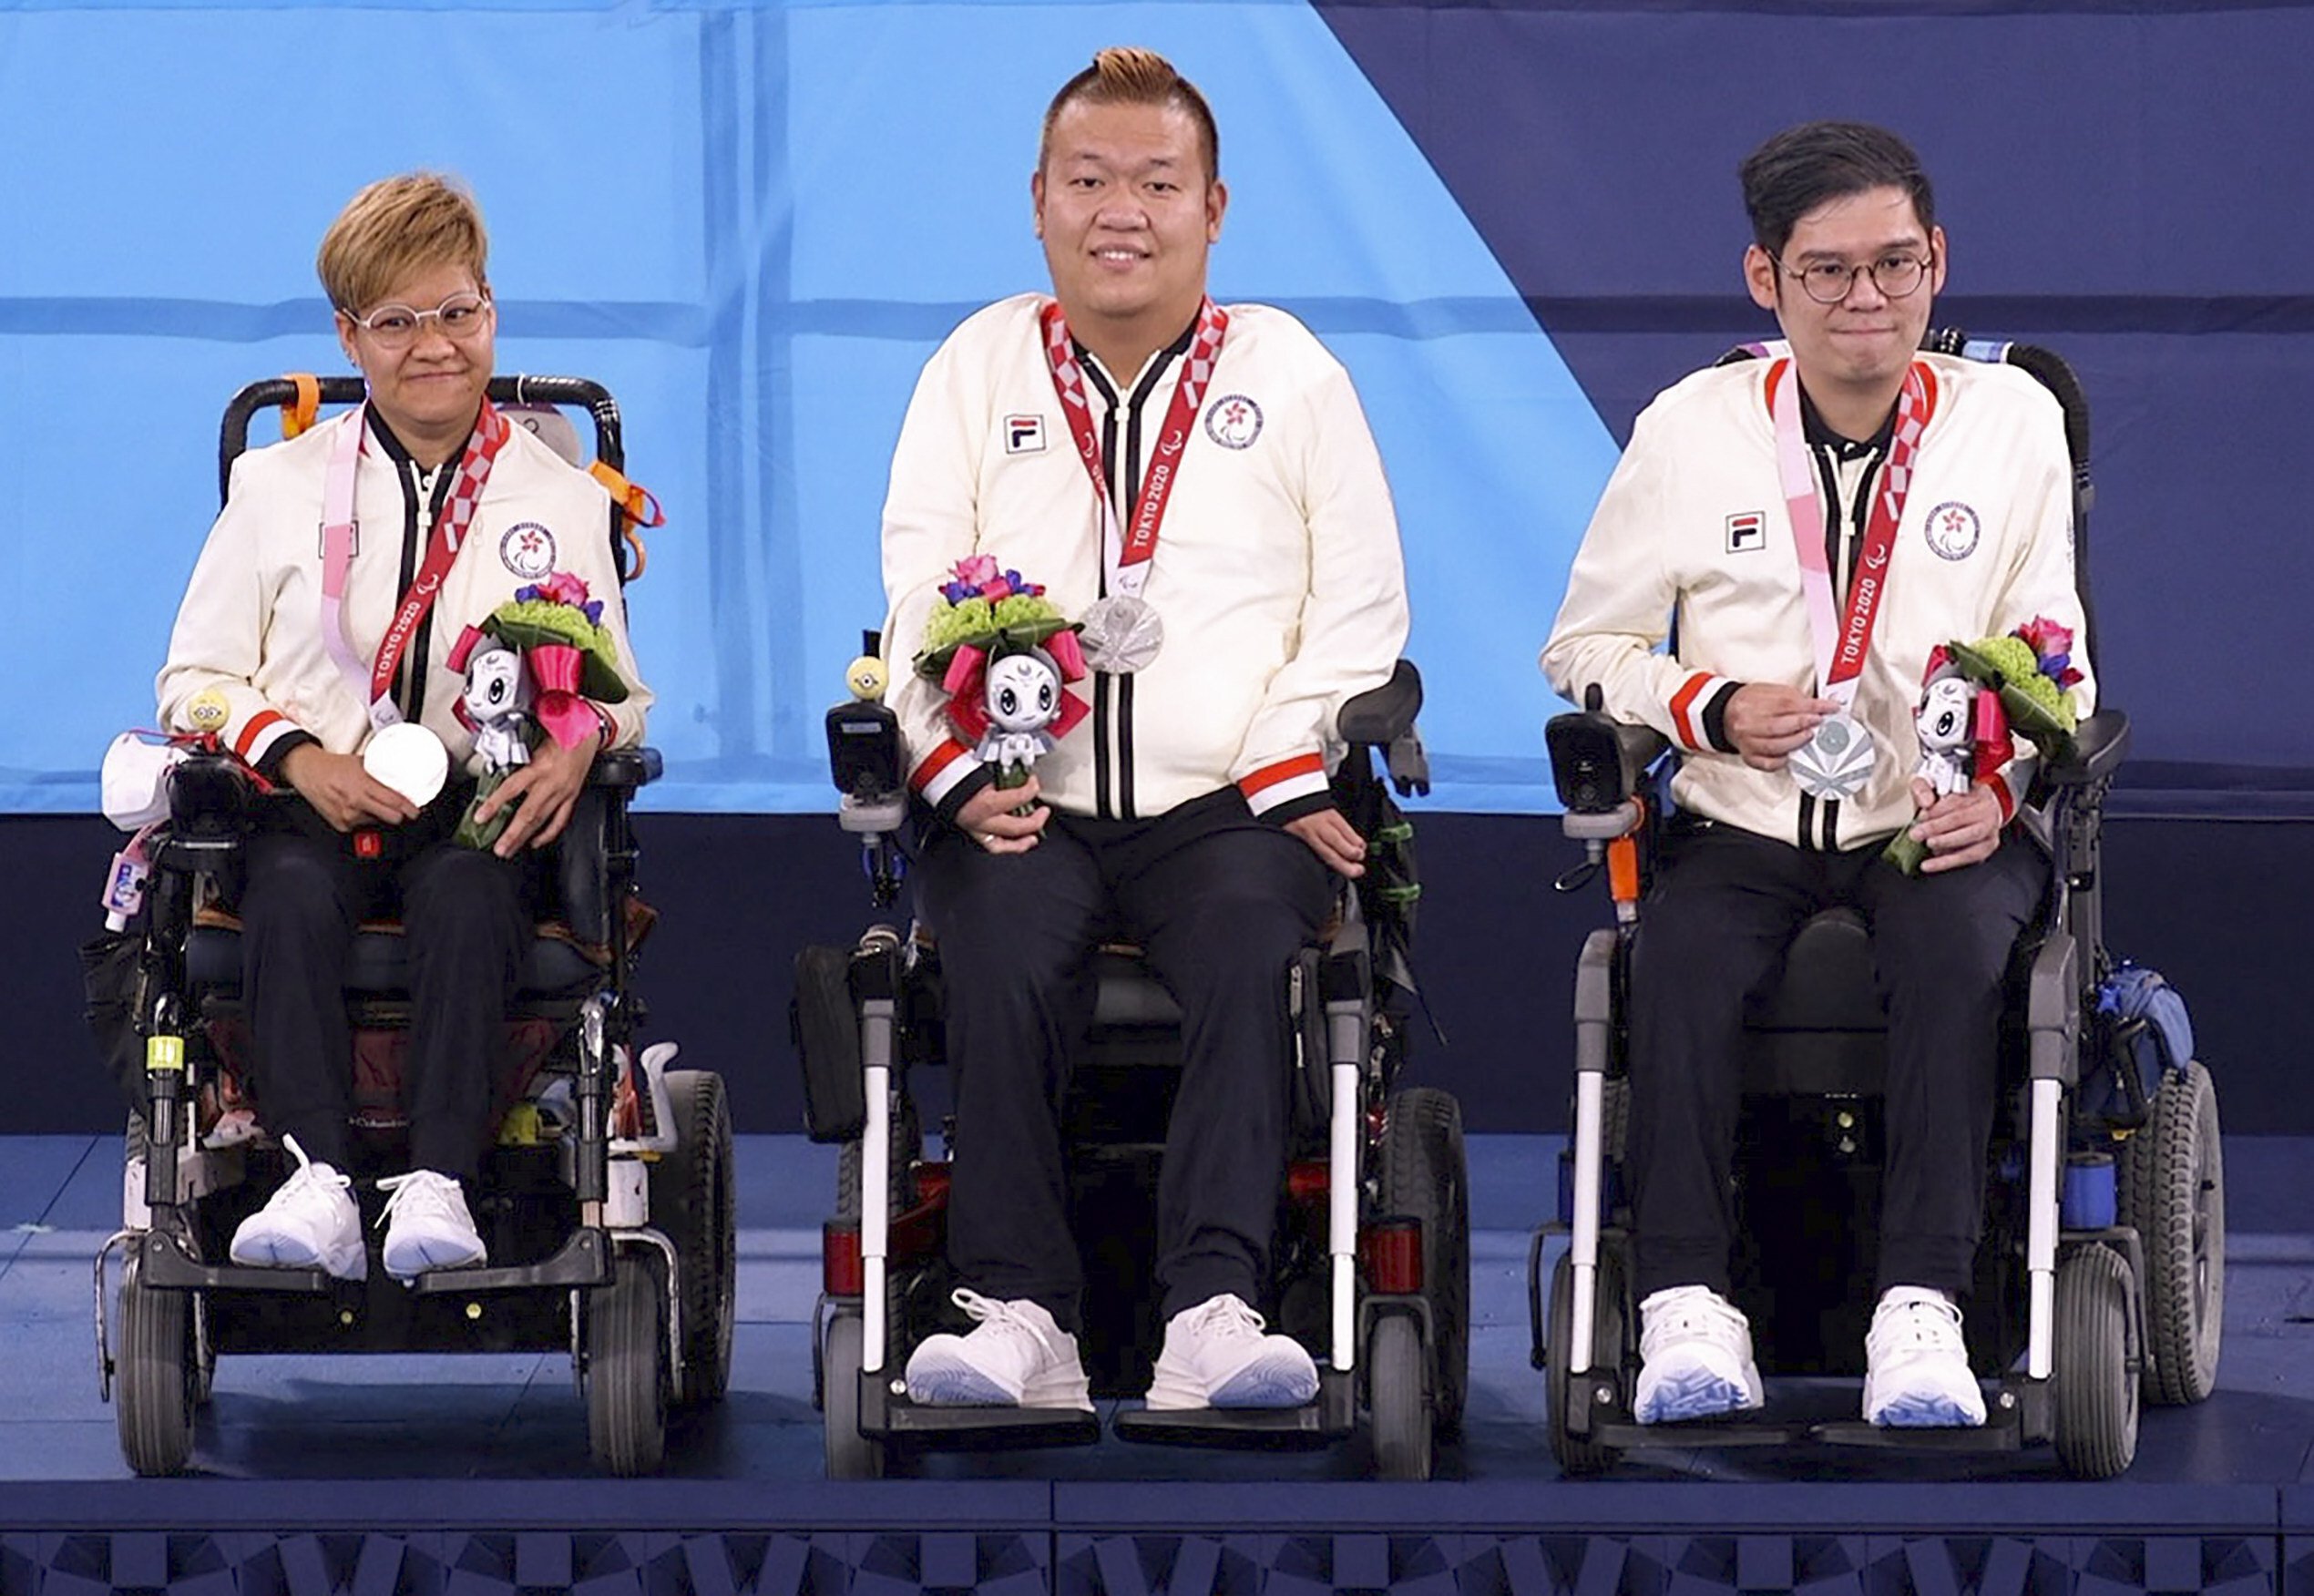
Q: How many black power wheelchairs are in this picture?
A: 3